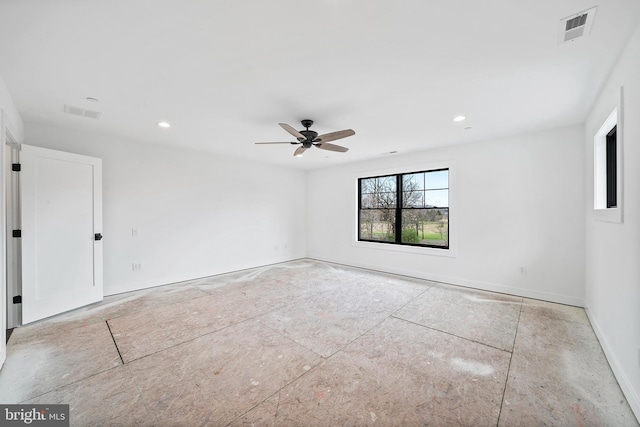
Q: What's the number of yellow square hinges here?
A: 0